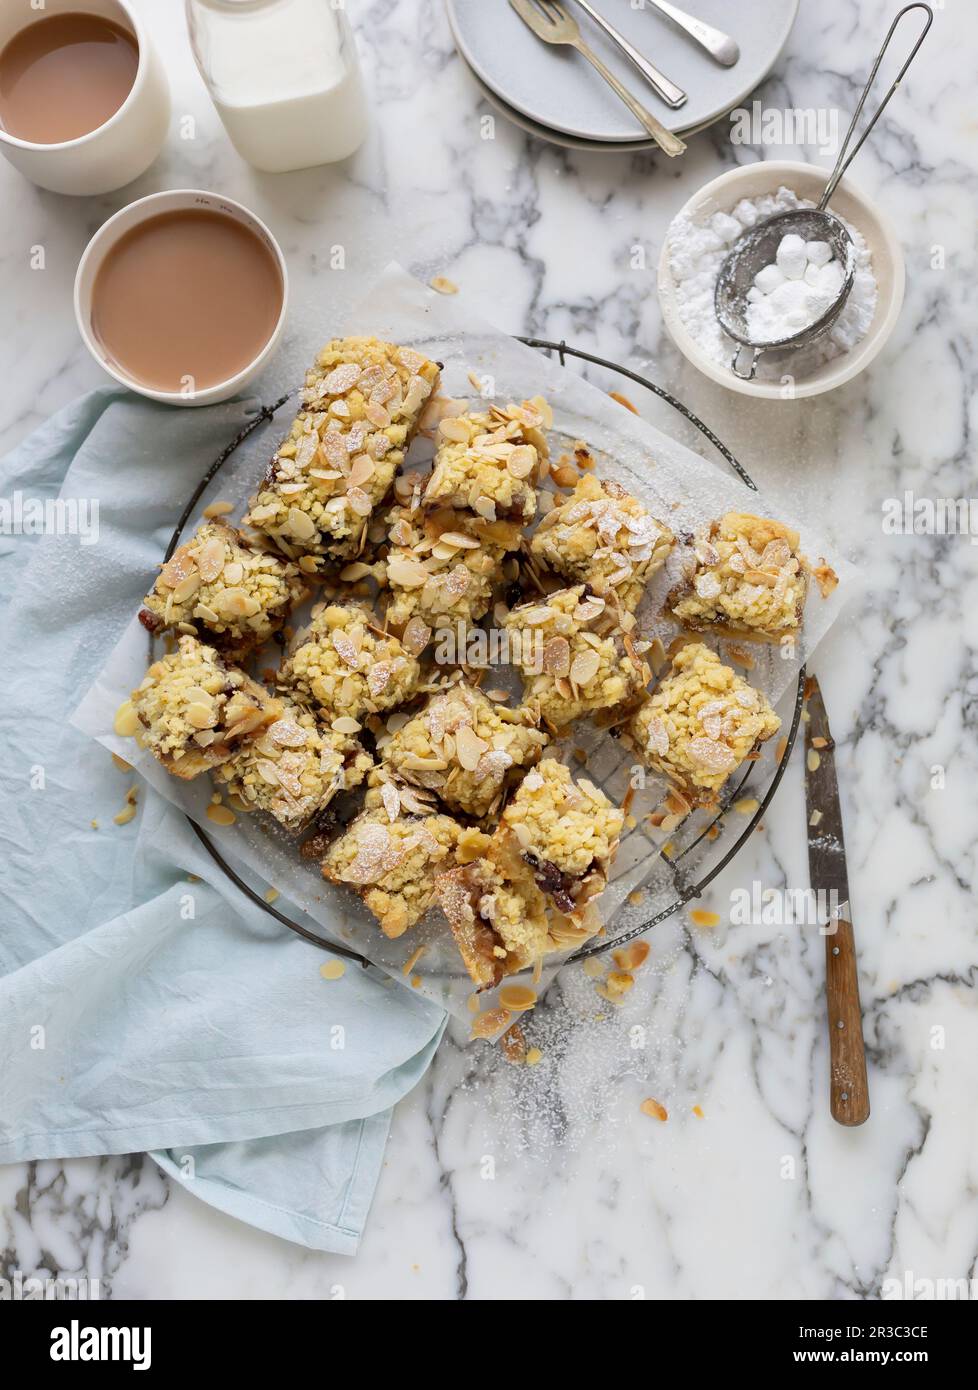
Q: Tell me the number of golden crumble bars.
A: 15